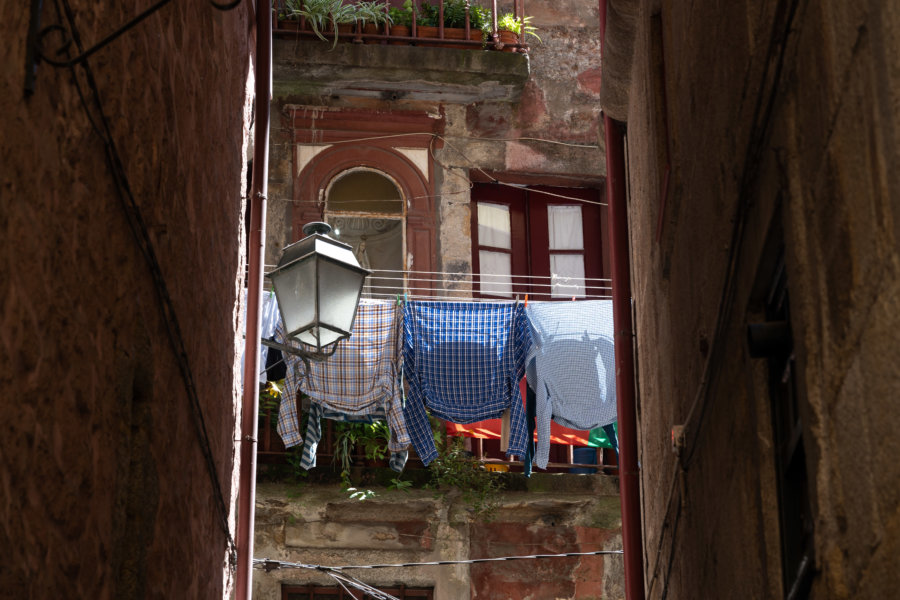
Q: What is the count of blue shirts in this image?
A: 2